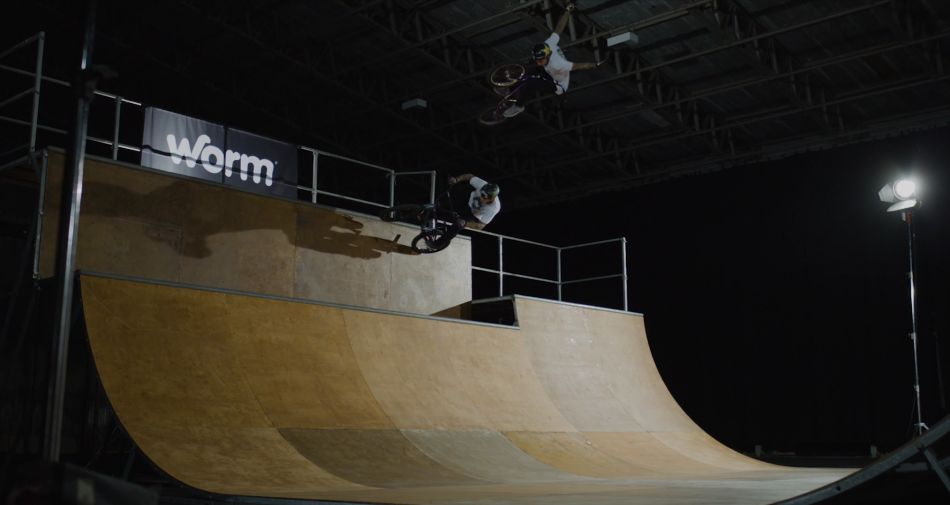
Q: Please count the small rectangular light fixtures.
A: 2